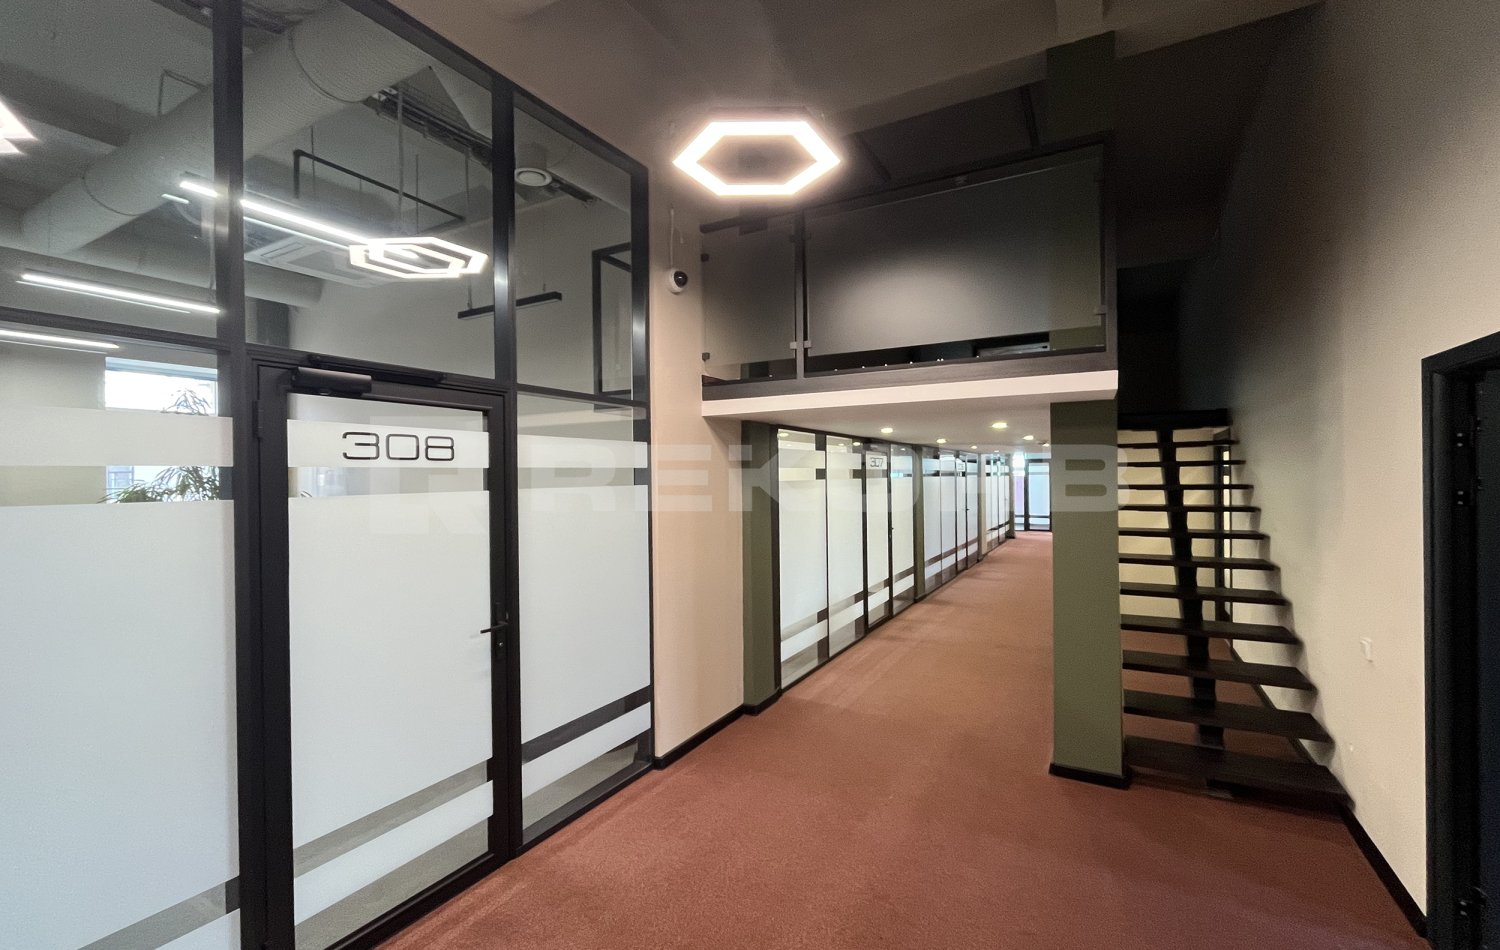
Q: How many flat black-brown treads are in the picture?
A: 11